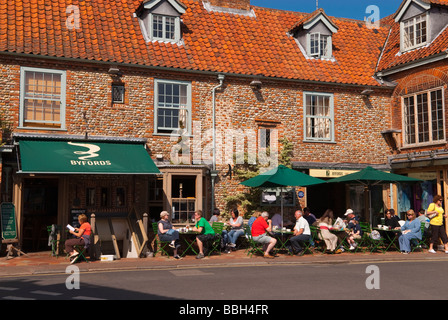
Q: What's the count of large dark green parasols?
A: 2